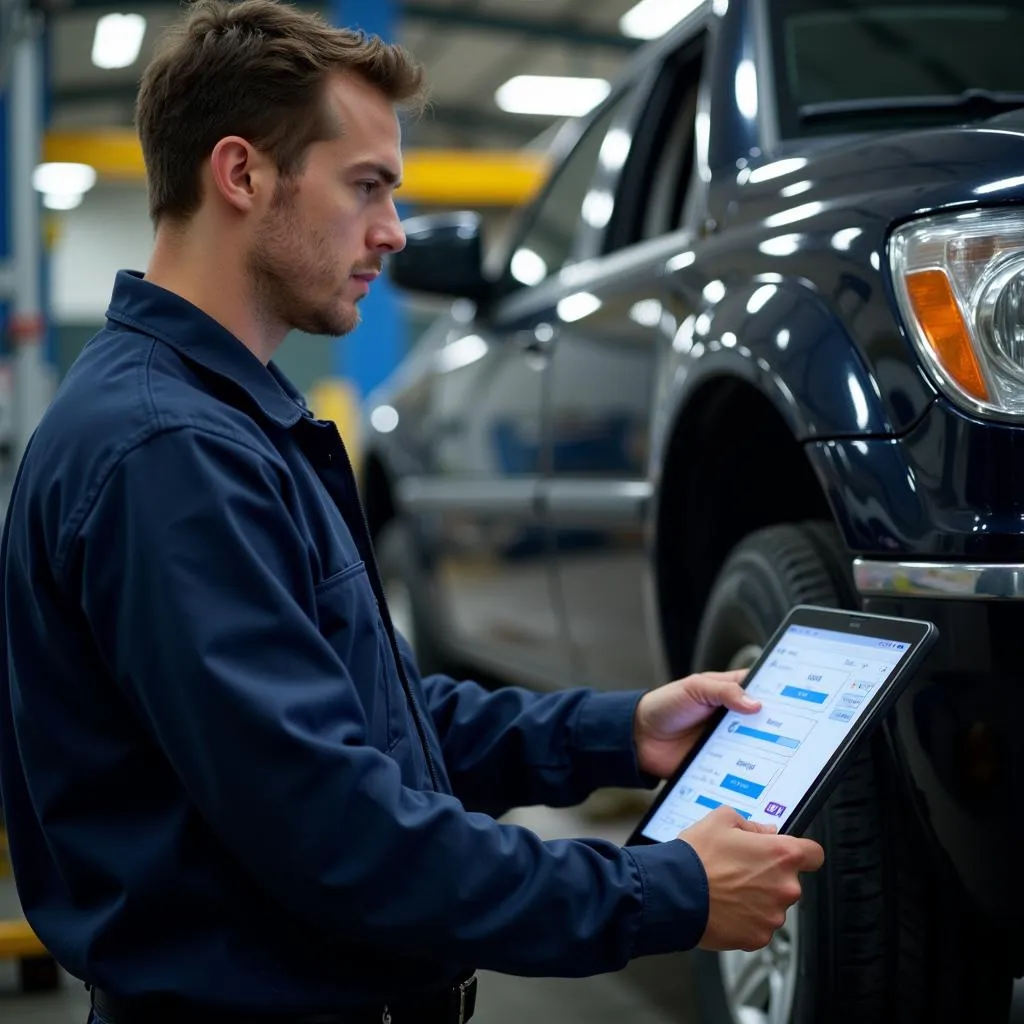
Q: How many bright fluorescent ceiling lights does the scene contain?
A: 4